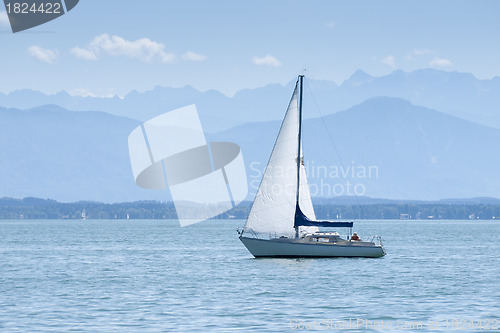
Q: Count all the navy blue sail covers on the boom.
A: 1